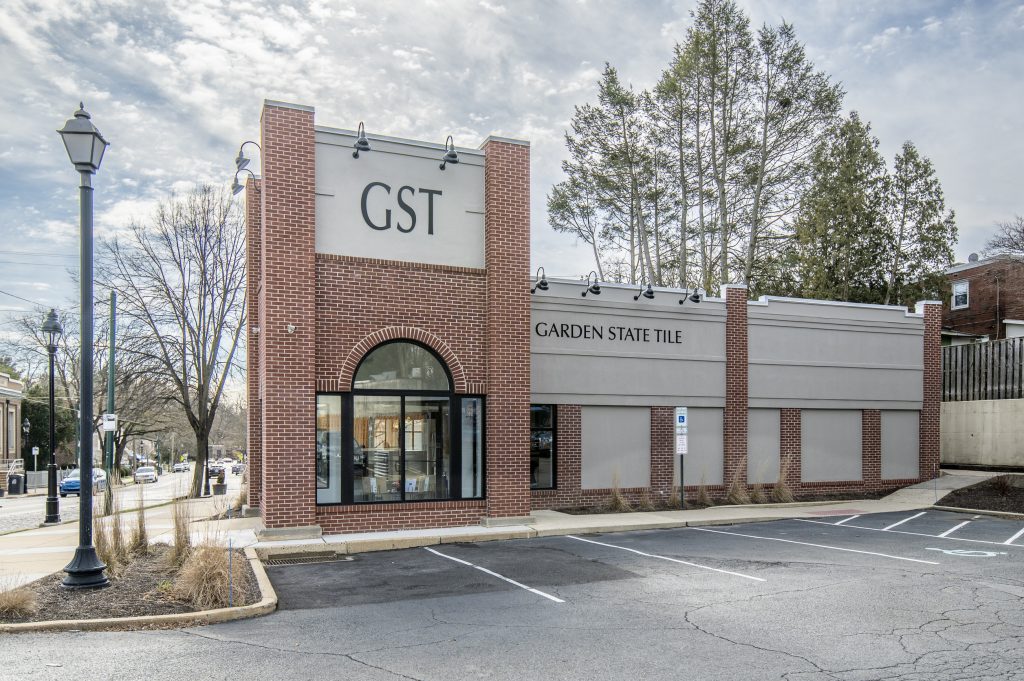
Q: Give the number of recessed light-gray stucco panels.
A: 5